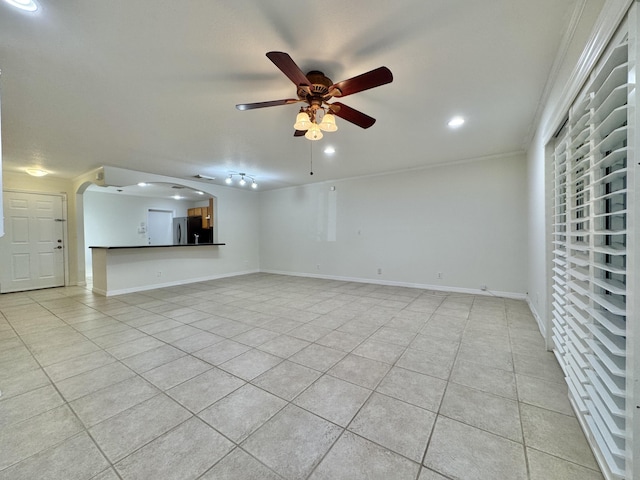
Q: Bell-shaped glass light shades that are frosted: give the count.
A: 3